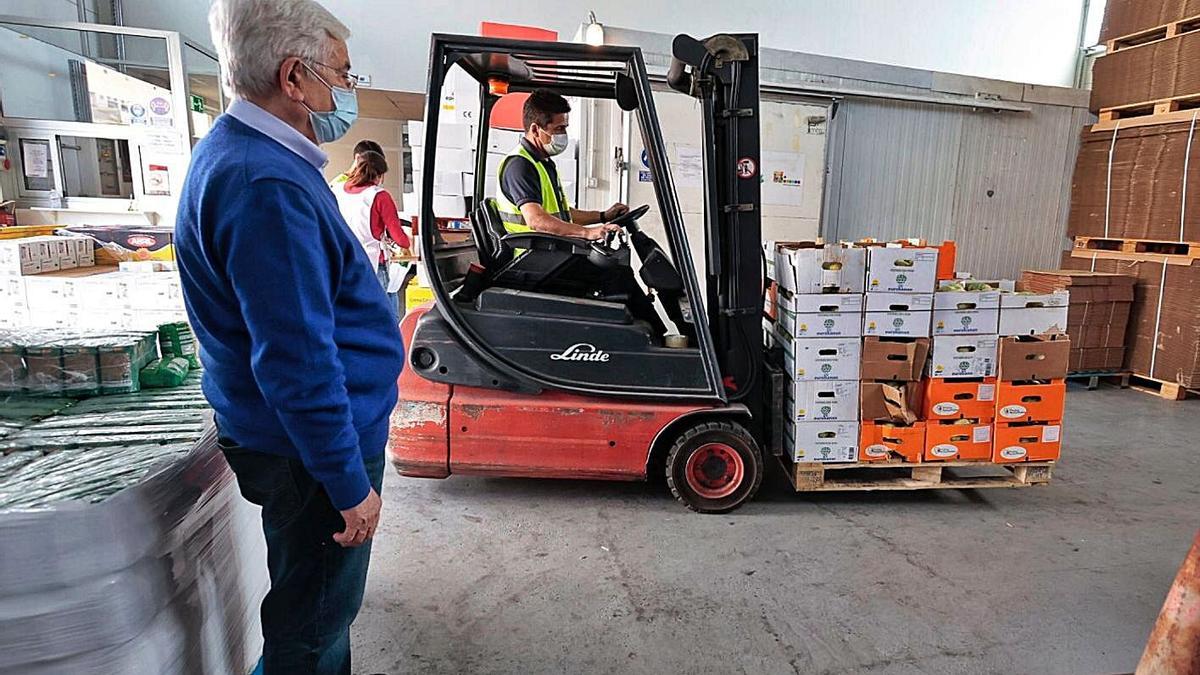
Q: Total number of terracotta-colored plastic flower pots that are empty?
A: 0